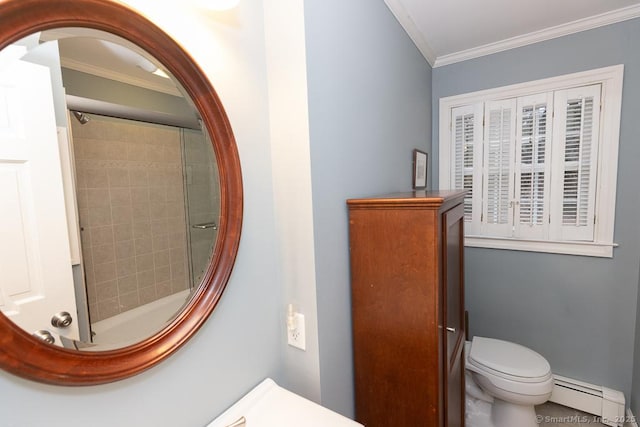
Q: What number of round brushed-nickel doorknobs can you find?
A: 2